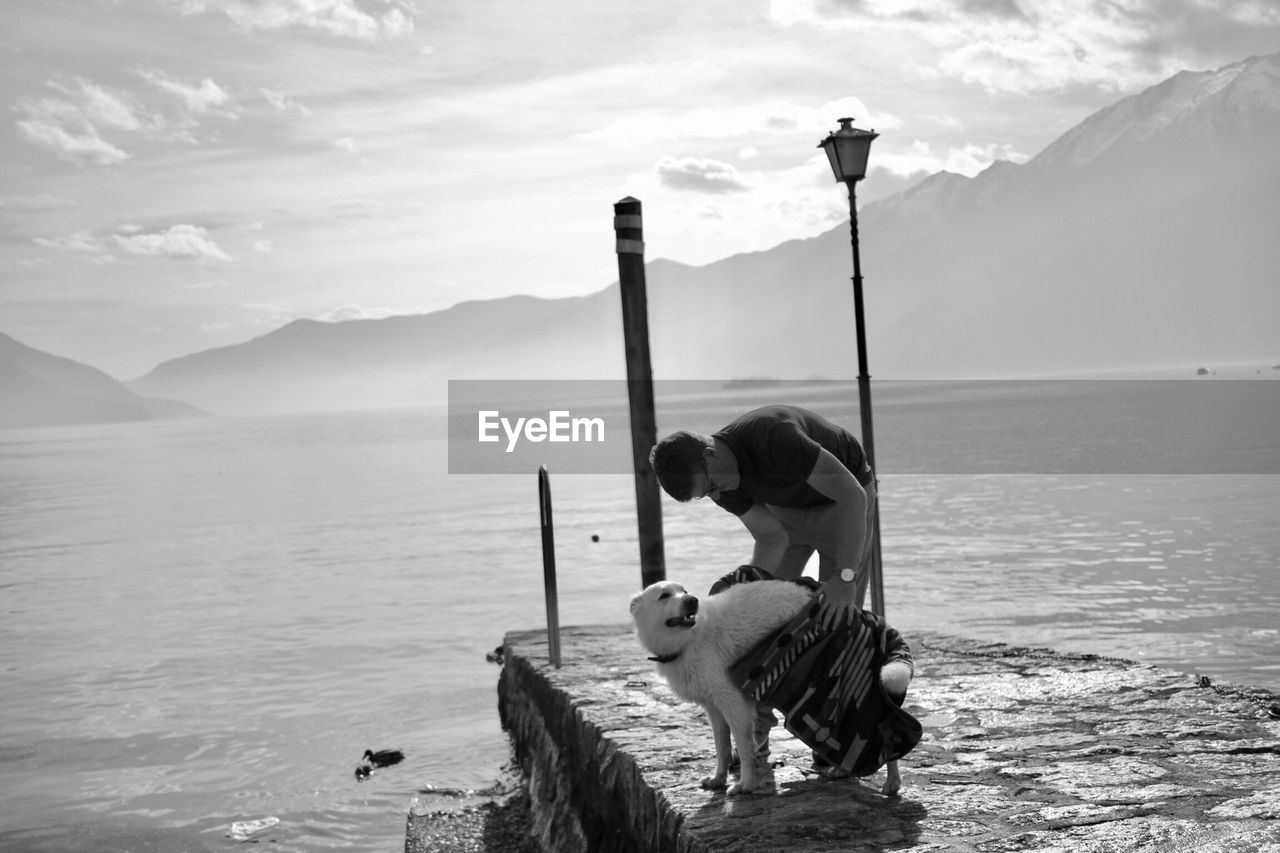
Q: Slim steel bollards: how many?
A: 1